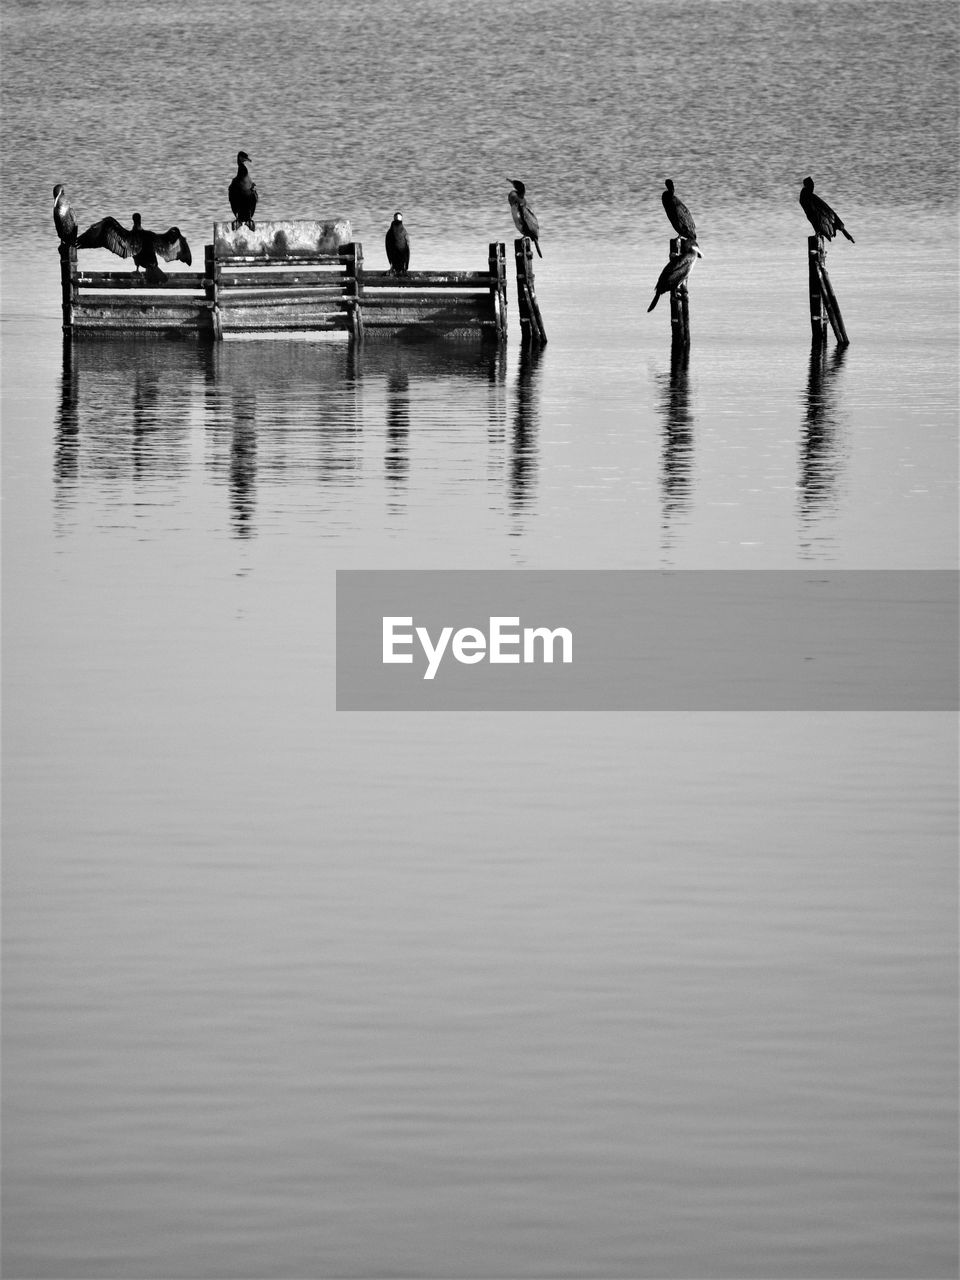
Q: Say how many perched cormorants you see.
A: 8